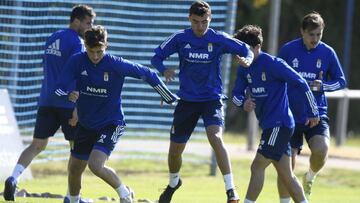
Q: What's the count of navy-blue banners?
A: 0